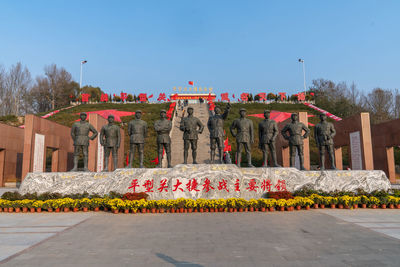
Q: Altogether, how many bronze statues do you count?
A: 10